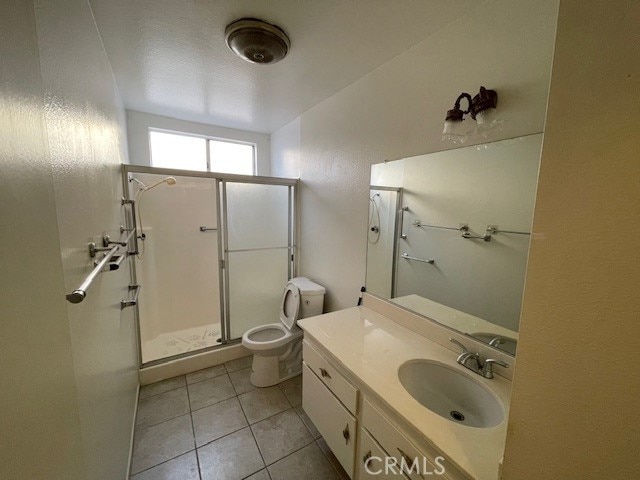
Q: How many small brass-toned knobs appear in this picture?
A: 4